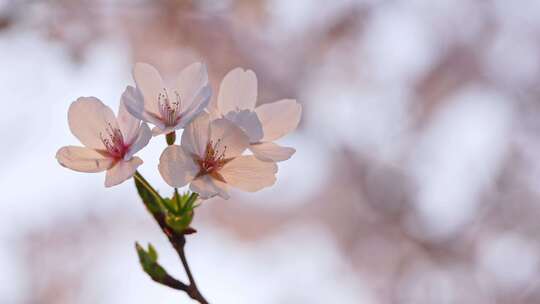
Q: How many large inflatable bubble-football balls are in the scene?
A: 0